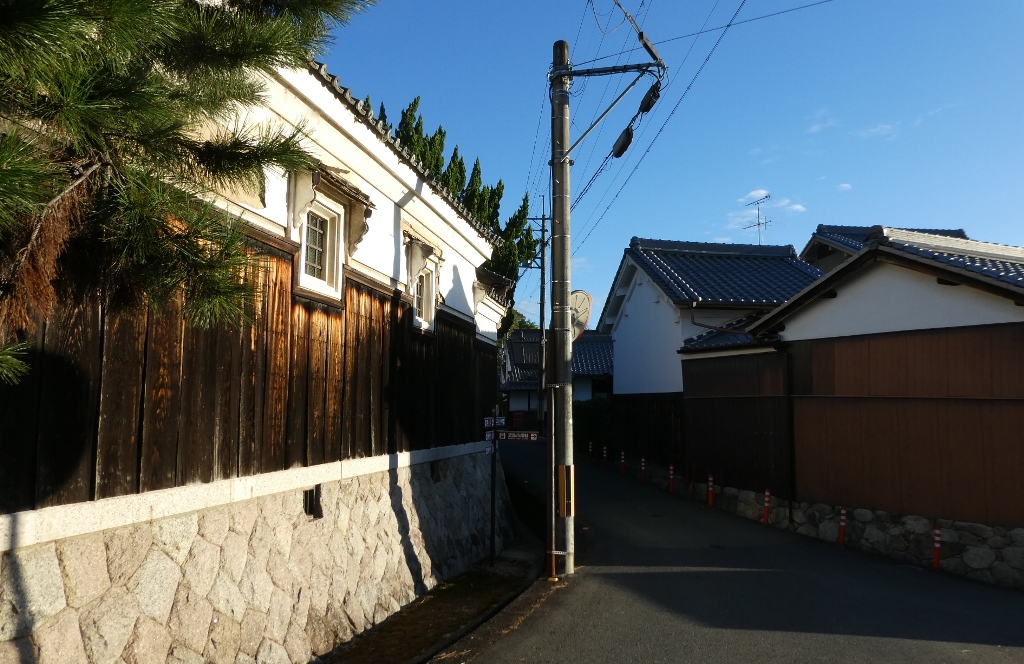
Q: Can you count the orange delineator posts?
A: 9